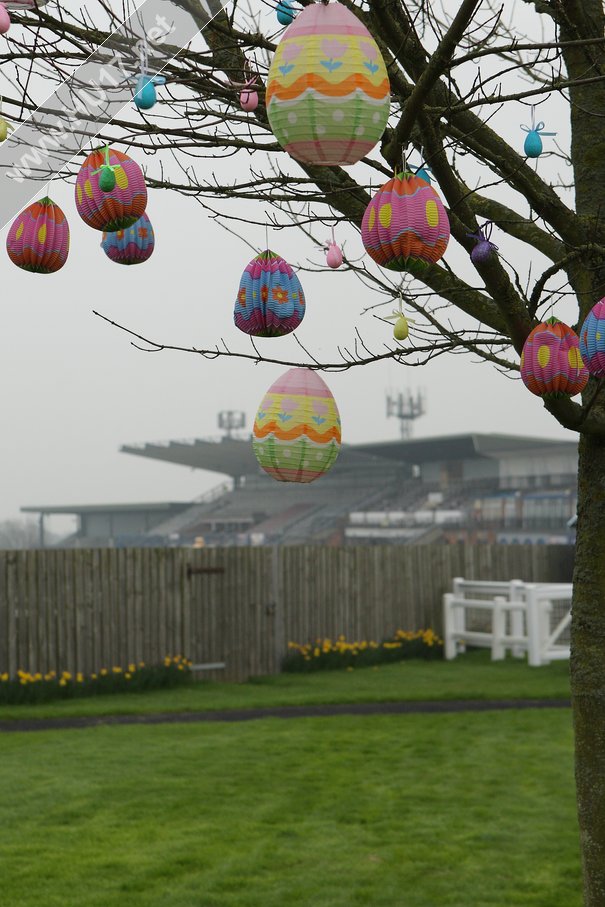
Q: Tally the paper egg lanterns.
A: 9